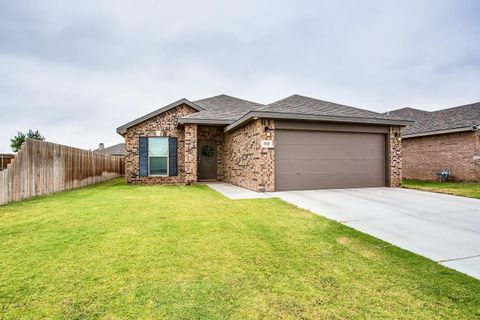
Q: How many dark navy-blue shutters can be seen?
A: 2